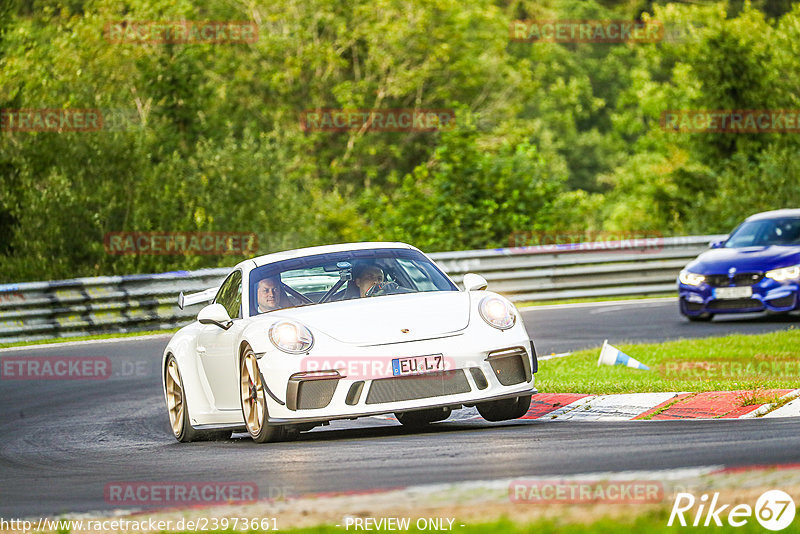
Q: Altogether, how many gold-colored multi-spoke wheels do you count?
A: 2